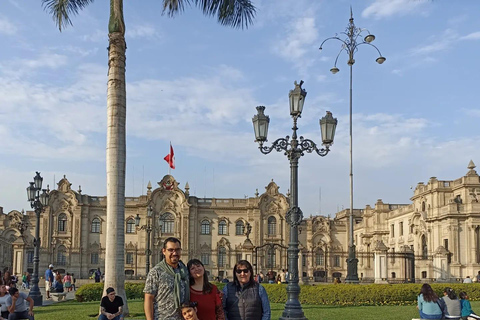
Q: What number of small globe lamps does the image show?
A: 3